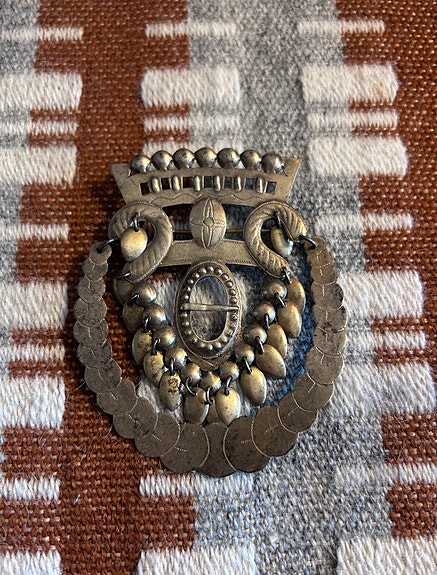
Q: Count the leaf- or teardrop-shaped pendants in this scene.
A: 15